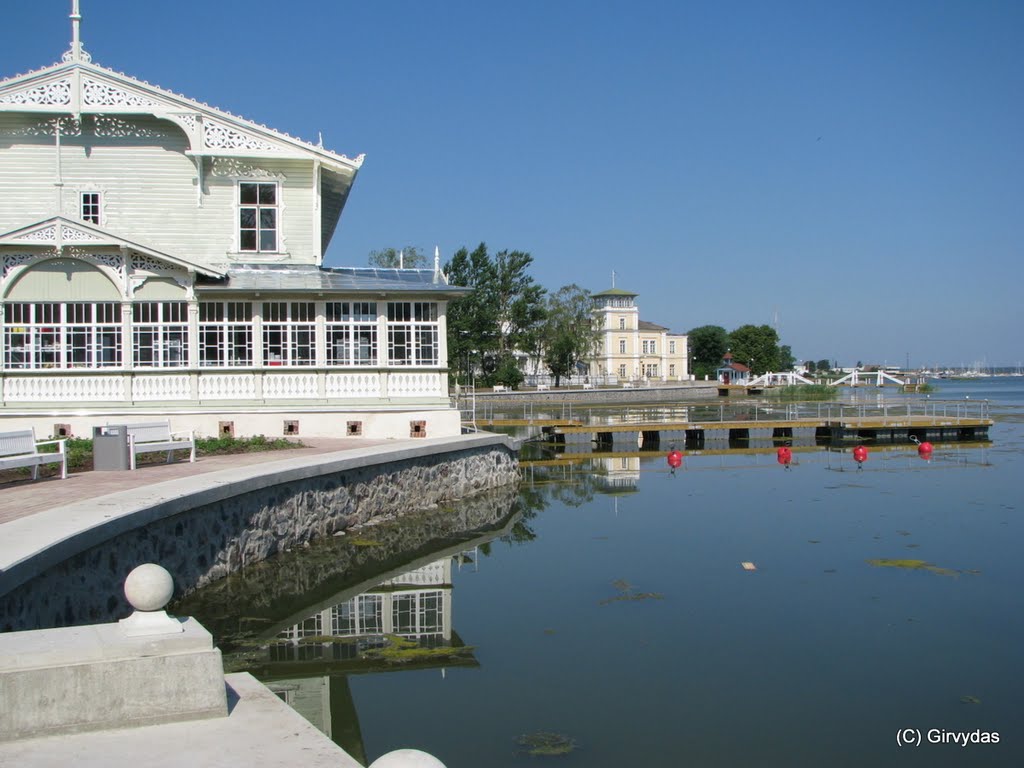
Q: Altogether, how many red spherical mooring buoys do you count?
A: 4